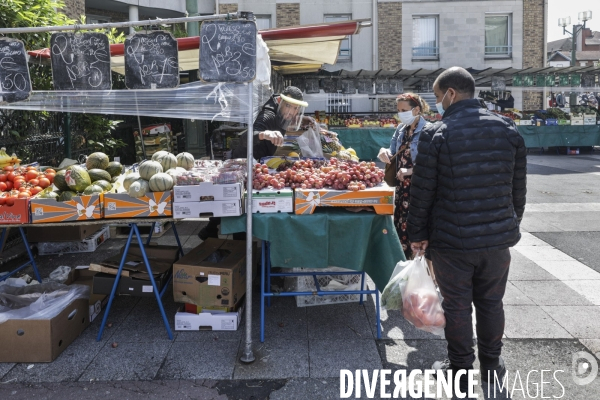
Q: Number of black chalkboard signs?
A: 4